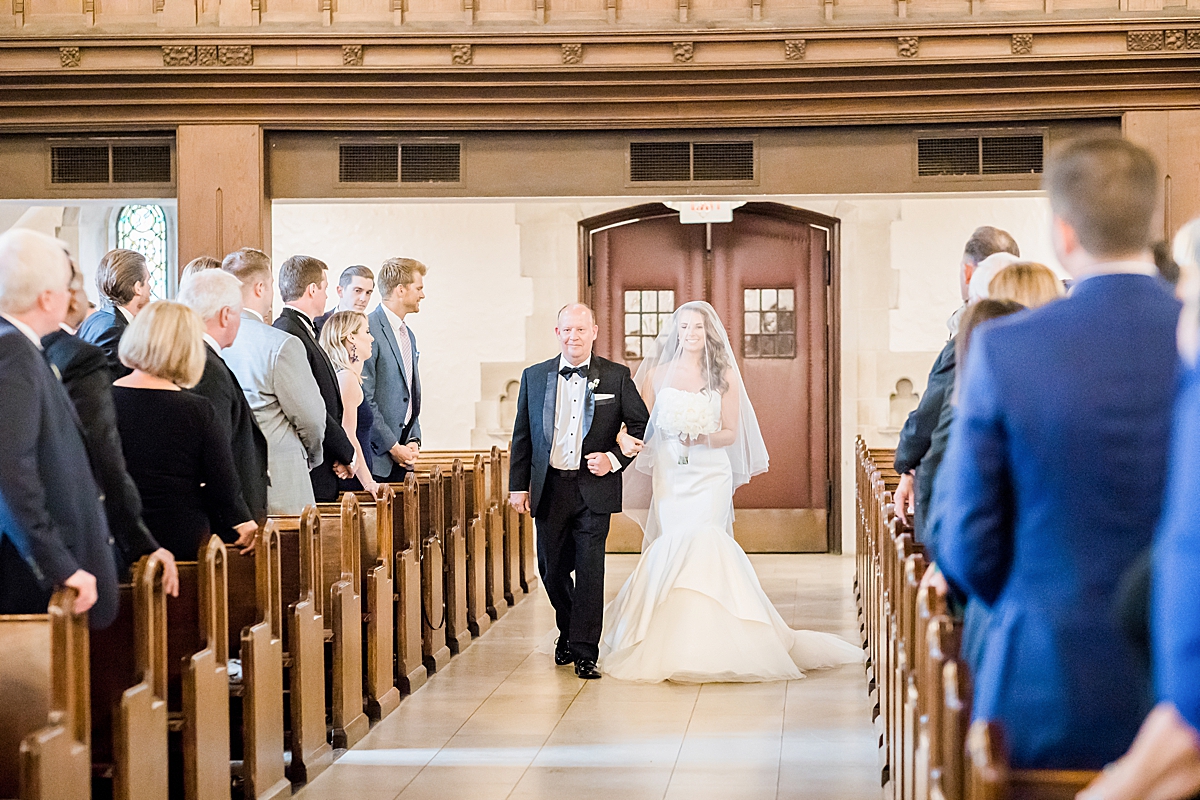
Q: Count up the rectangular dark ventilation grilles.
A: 4